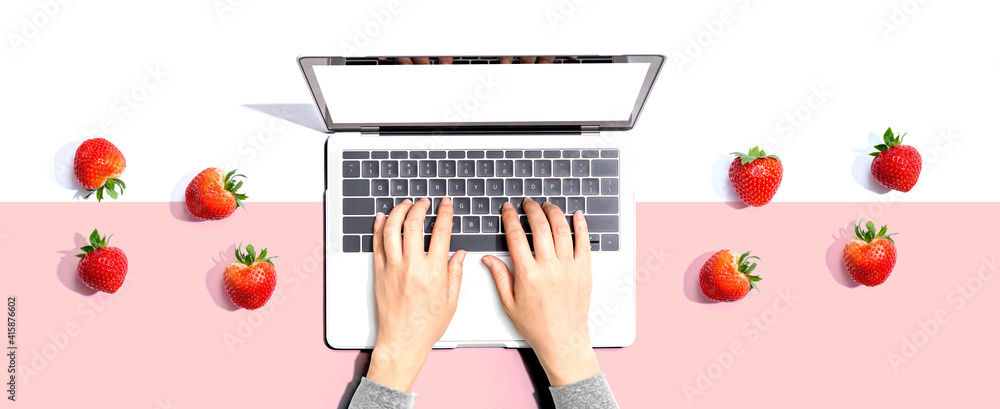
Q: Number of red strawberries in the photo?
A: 8